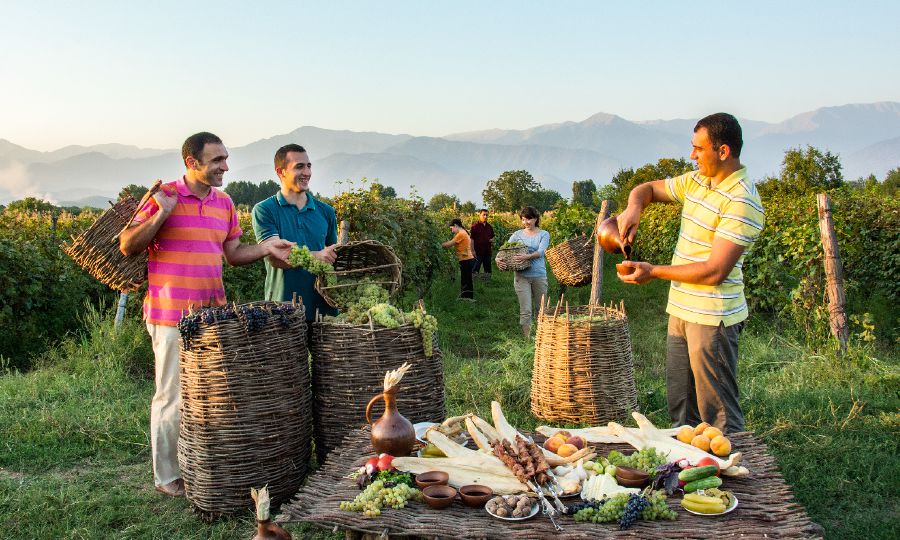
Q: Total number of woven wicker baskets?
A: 7